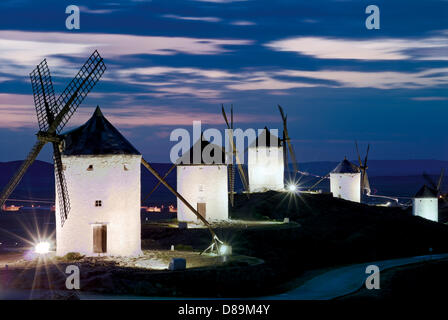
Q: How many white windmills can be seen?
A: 5